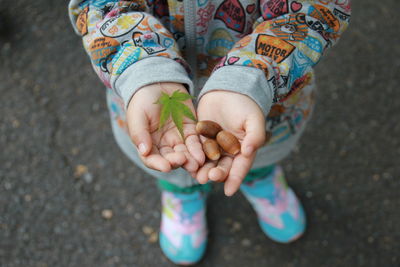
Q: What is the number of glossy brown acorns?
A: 3